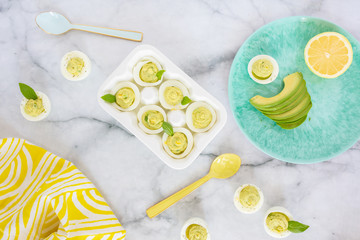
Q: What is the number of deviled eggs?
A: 12